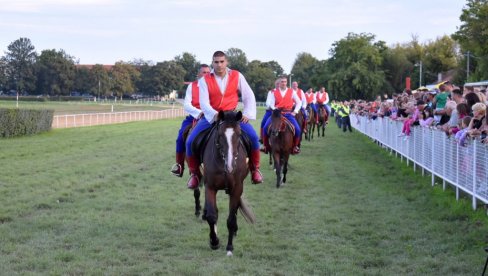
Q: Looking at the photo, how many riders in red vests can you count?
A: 7